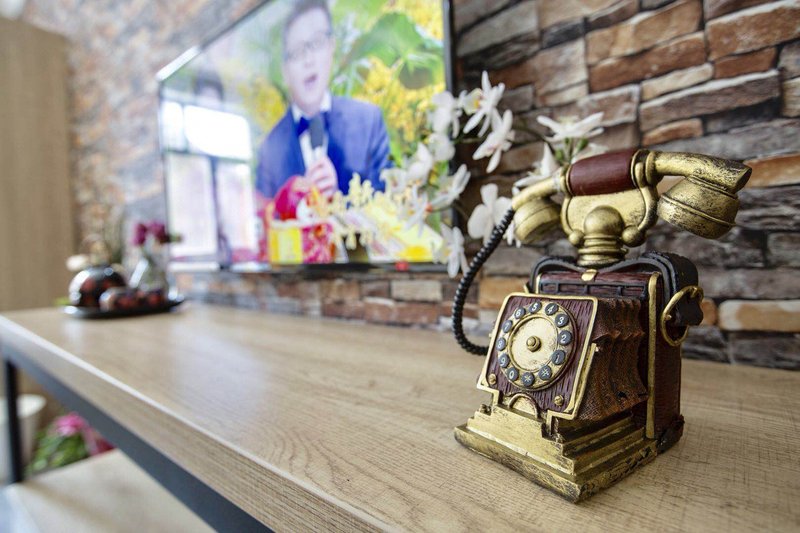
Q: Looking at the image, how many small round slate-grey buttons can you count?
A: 12